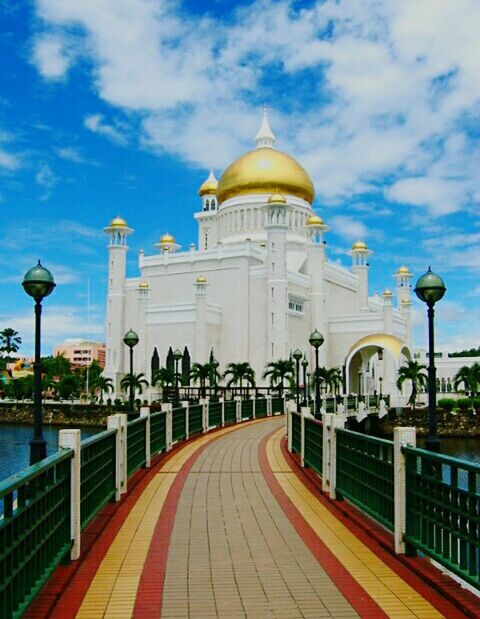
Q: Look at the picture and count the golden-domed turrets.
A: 11